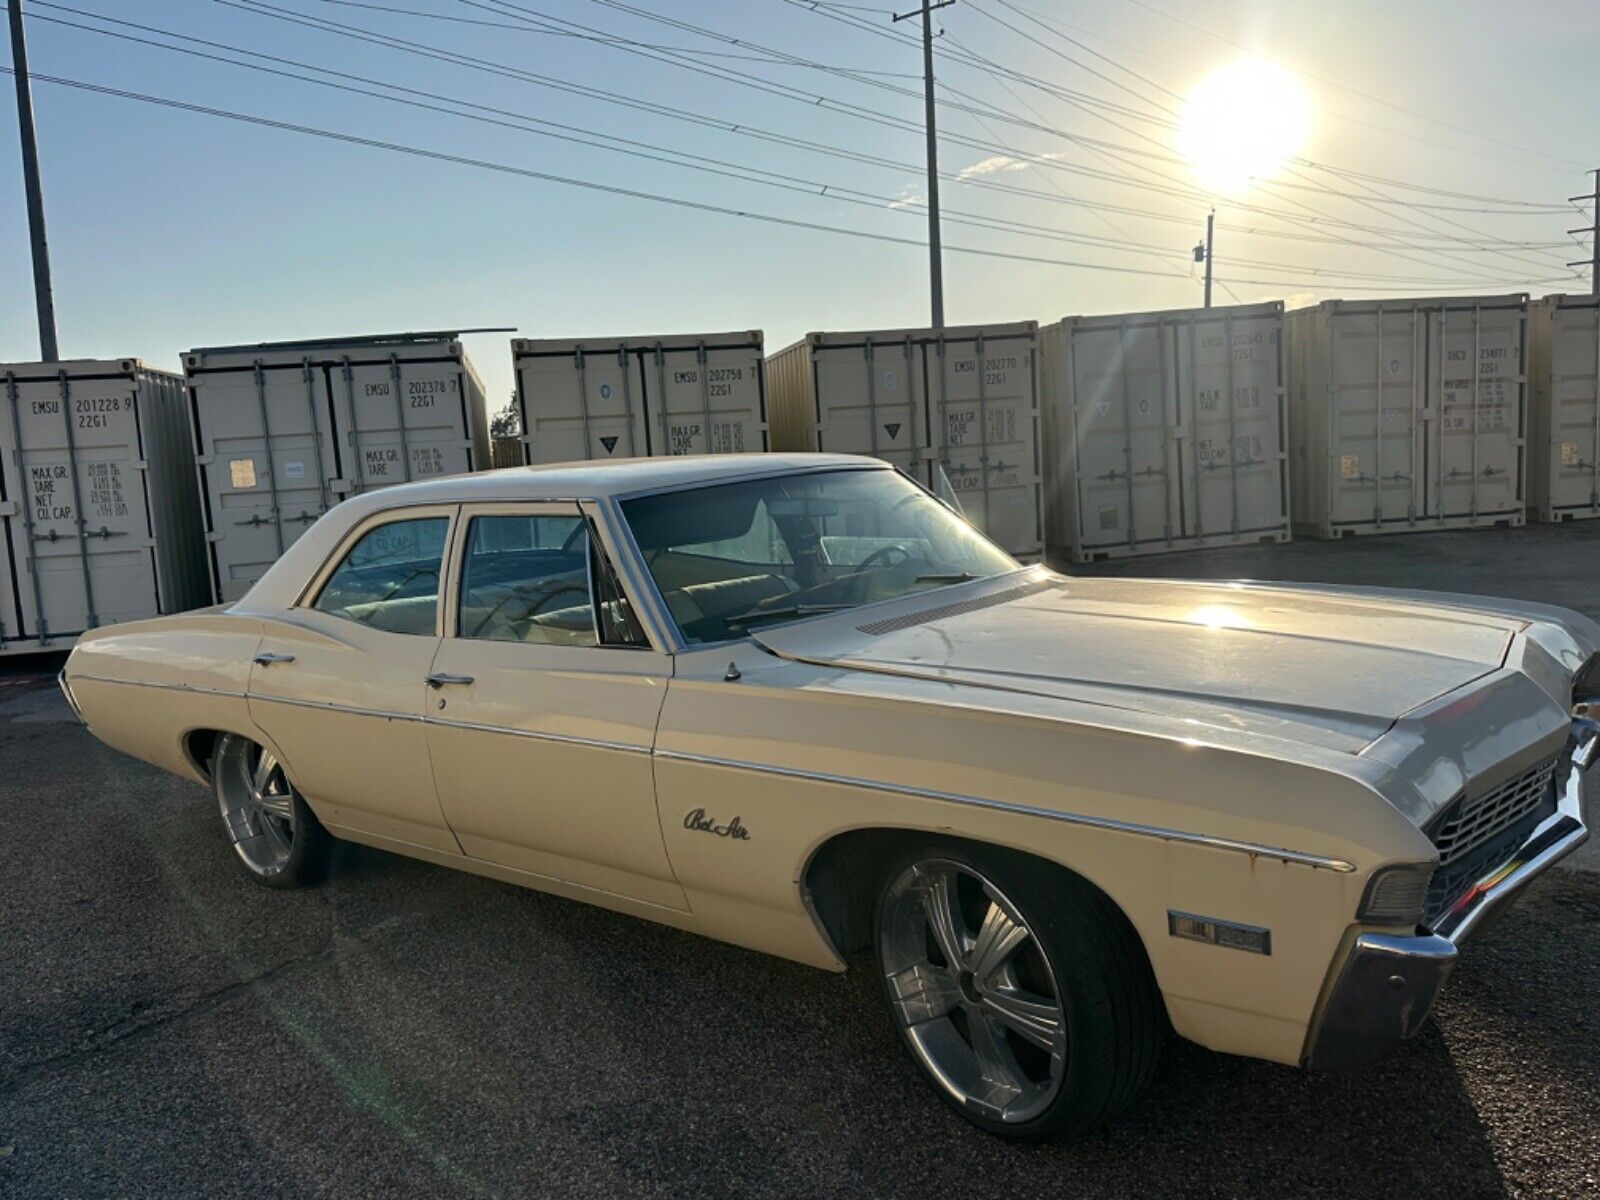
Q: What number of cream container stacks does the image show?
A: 7